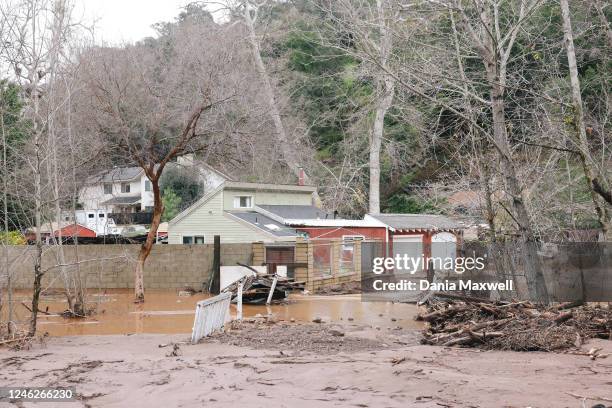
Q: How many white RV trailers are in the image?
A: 2